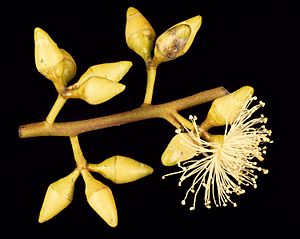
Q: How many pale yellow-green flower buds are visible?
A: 11